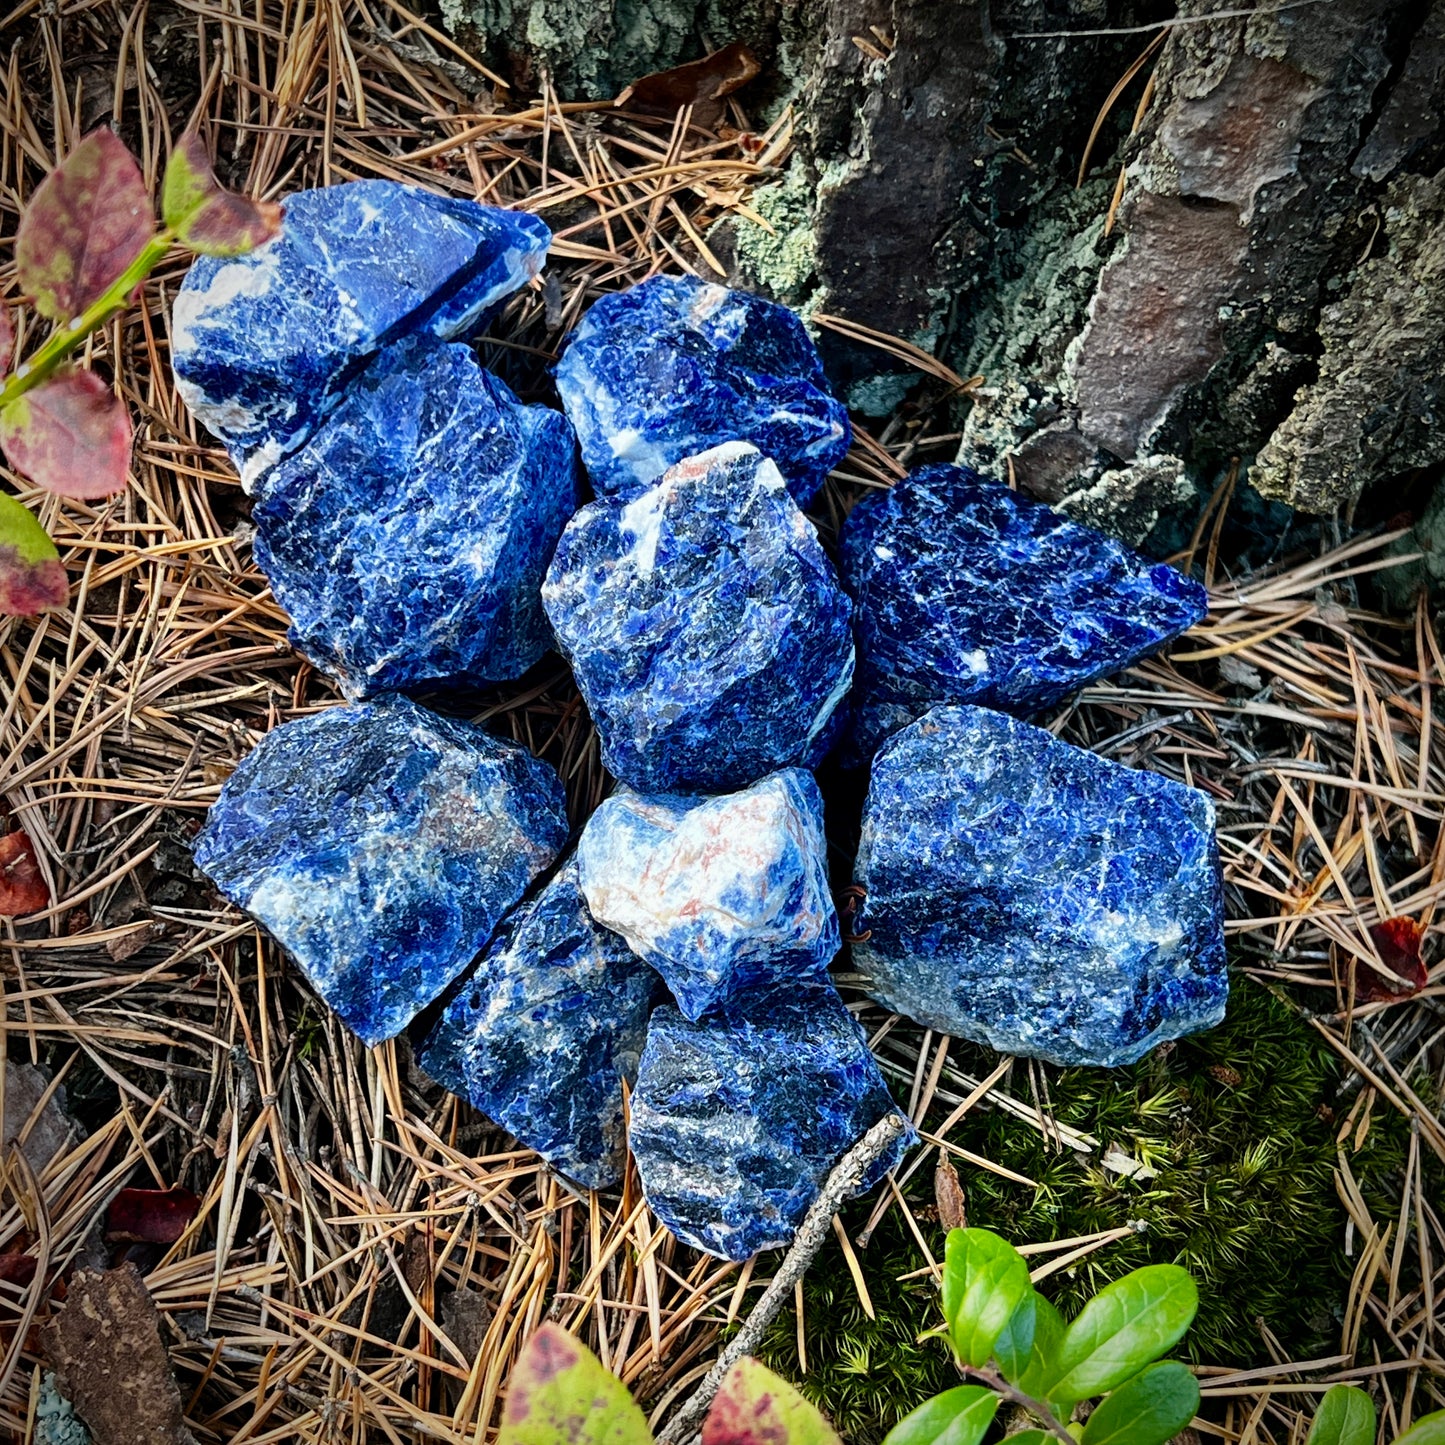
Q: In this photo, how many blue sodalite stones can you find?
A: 10